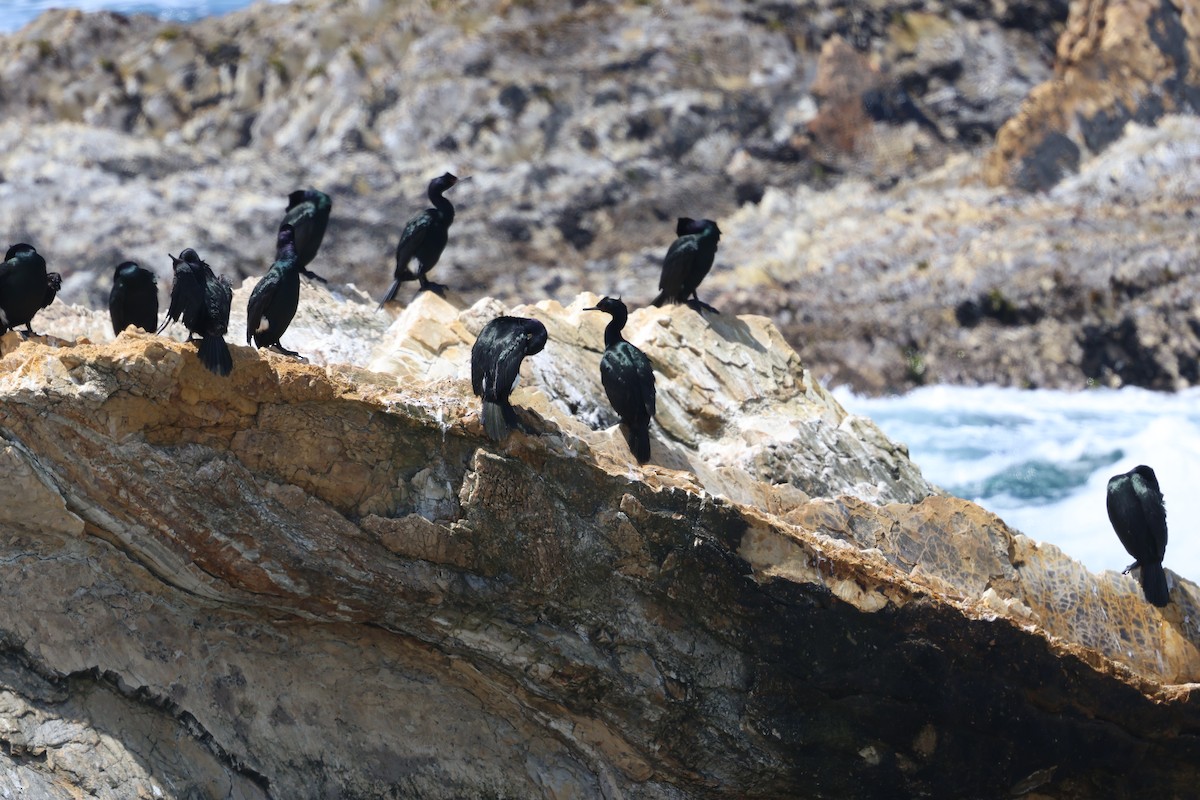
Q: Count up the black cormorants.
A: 10